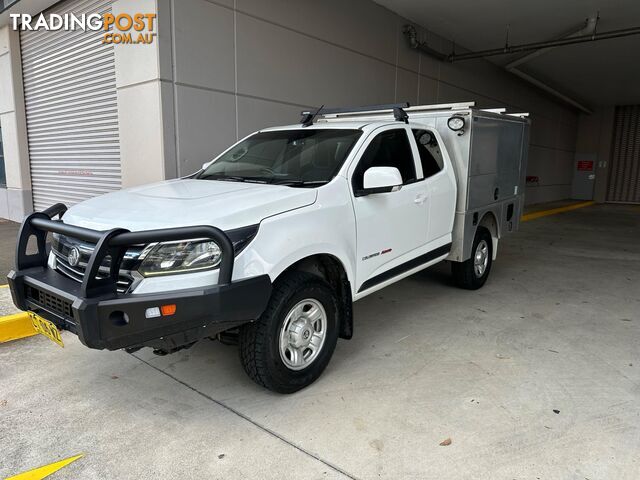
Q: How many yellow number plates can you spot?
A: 1